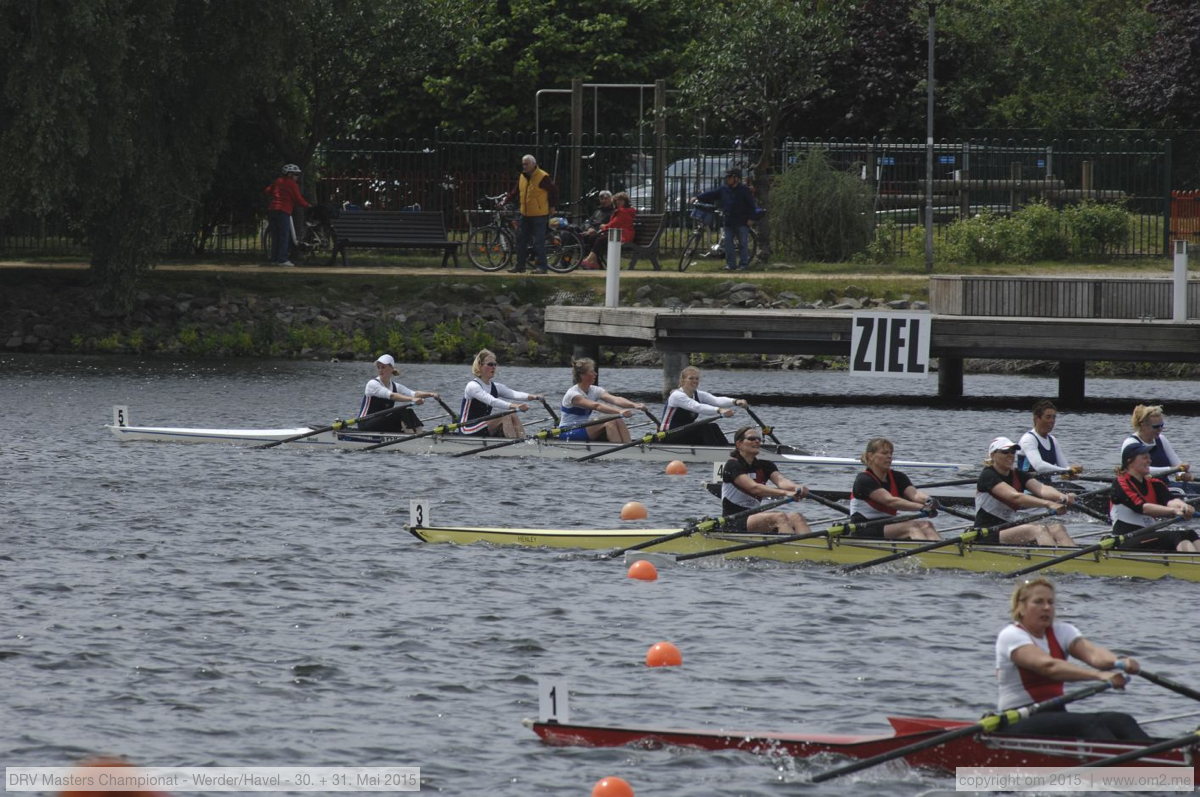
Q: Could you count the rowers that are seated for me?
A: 11